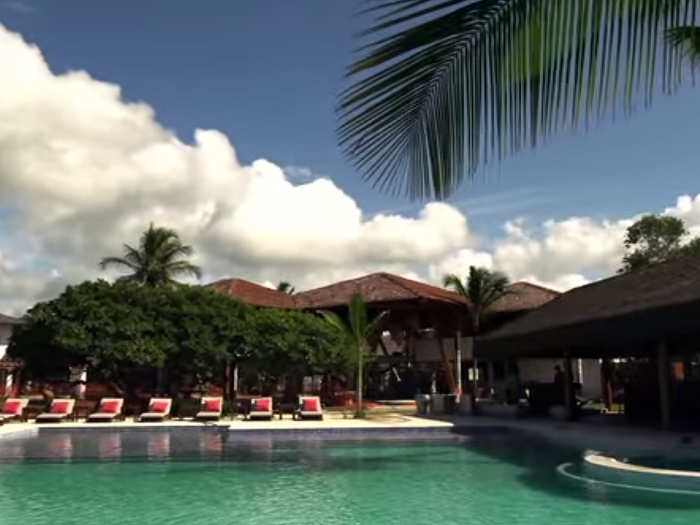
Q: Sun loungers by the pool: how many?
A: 7